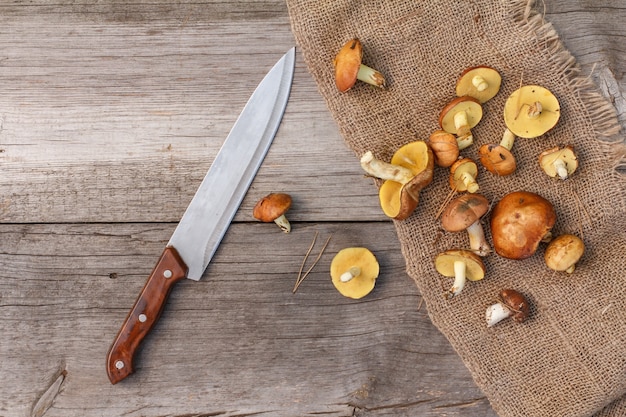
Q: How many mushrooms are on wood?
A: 2